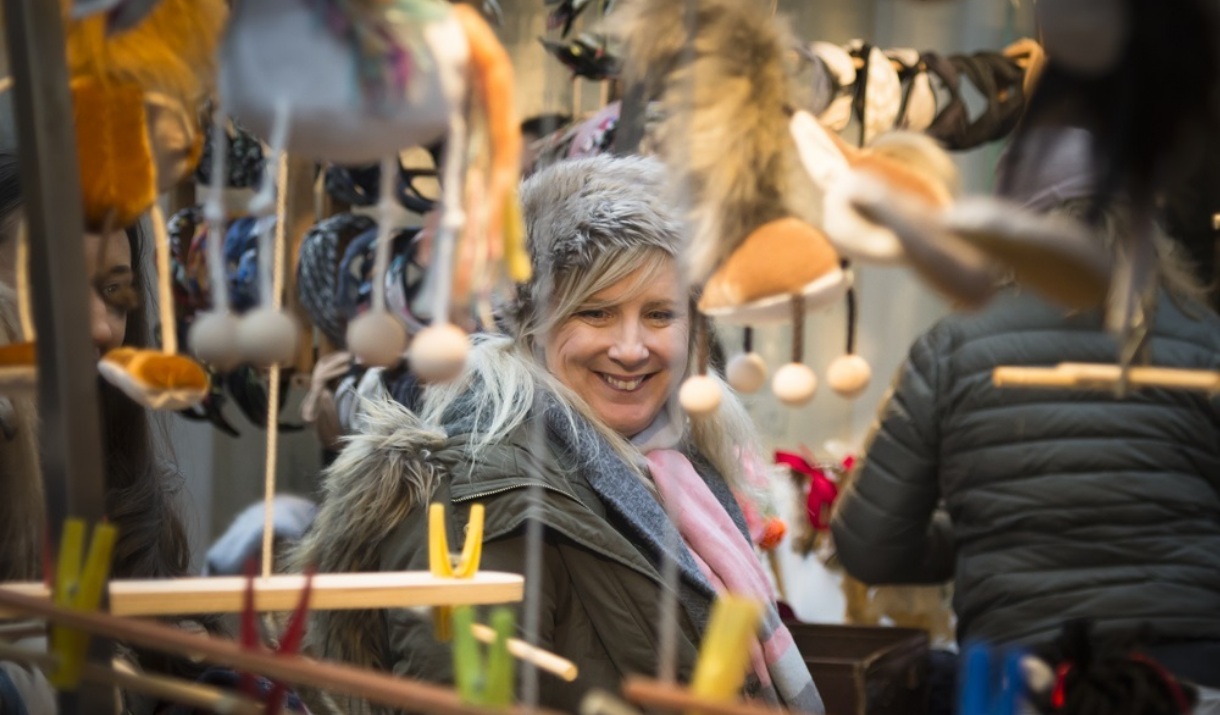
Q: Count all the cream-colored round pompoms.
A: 8